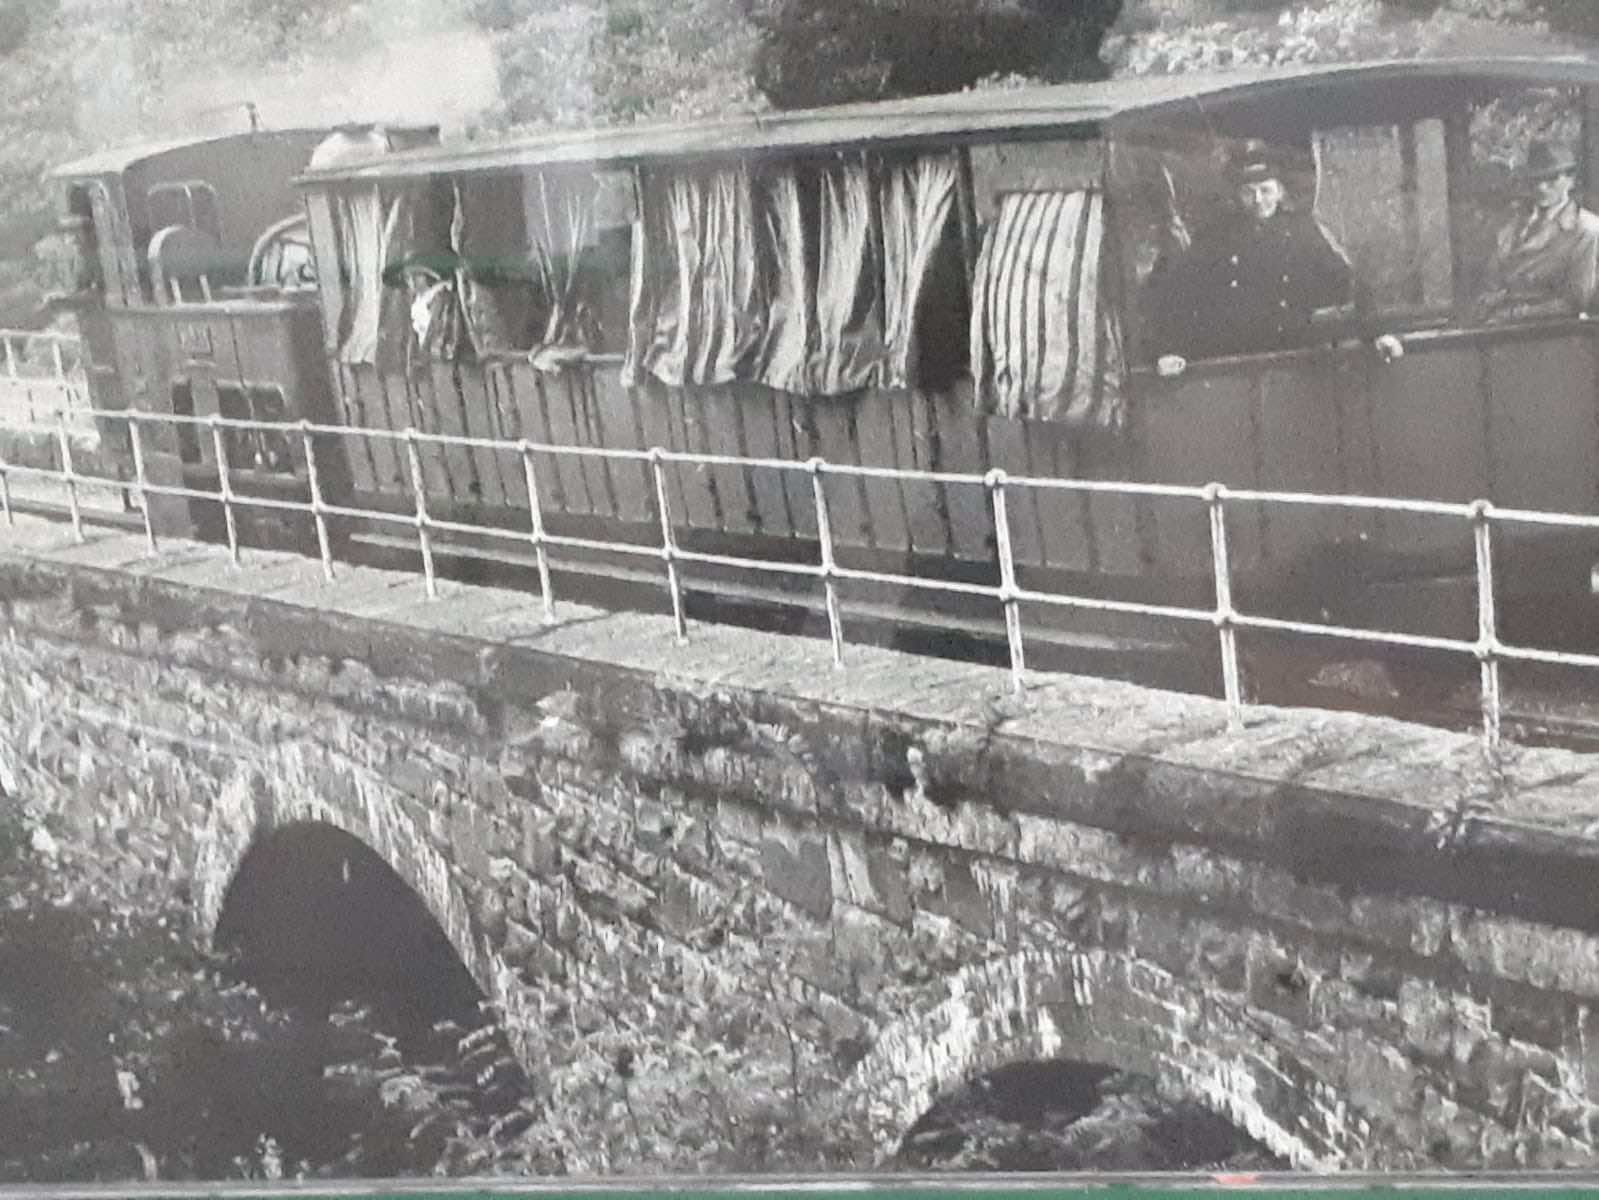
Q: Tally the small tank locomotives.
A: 1